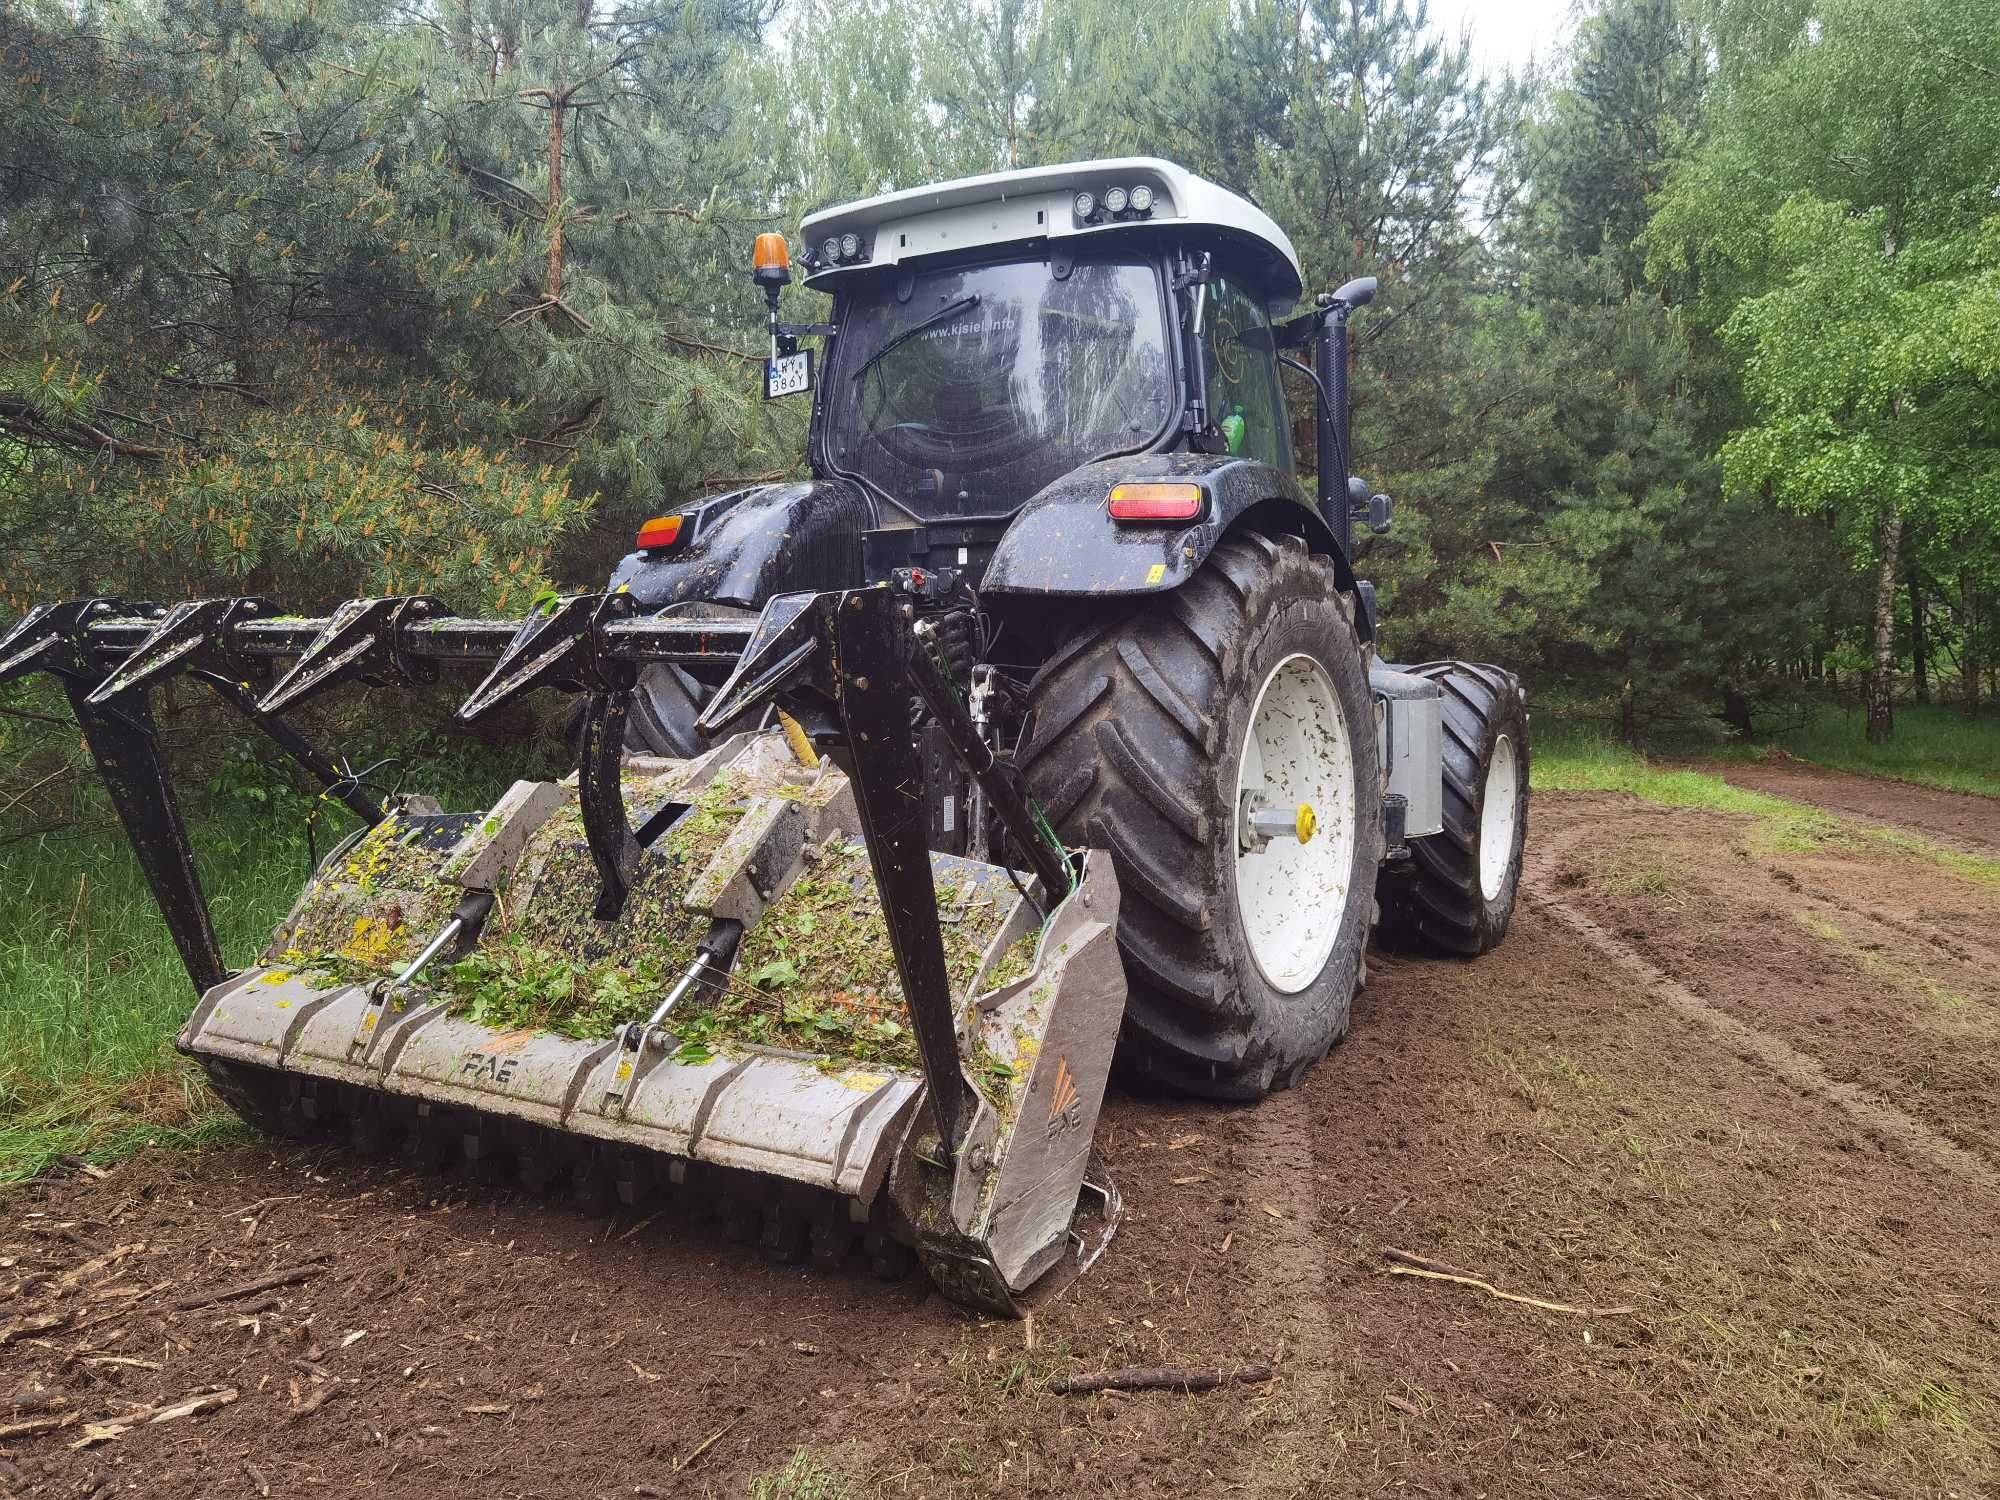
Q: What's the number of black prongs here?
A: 5